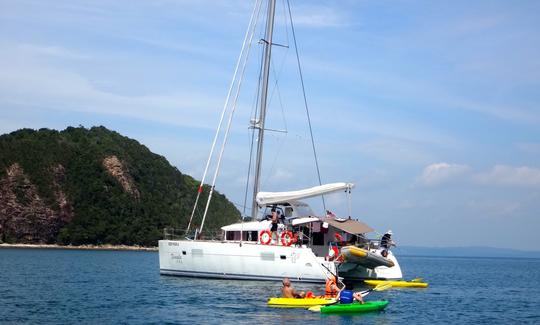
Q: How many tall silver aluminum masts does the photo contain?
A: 1